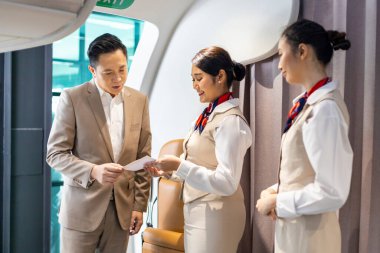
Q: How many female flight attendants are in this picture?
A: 2